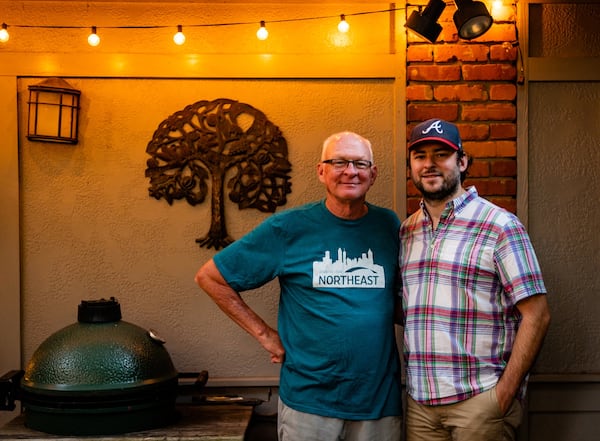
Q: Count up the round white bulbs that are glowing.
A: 5